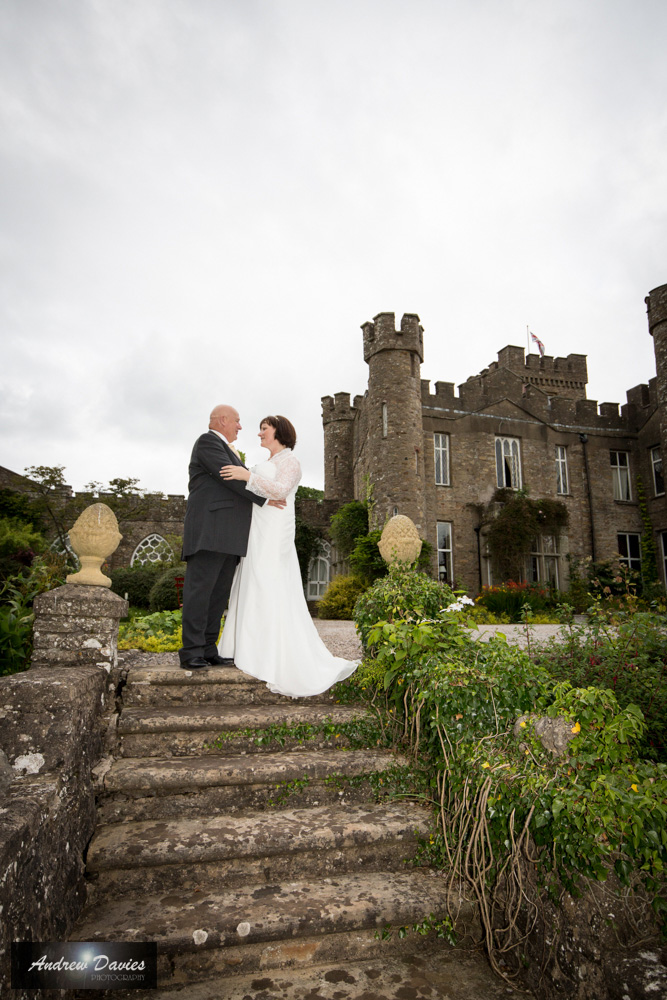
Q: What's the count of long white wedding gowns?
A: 1